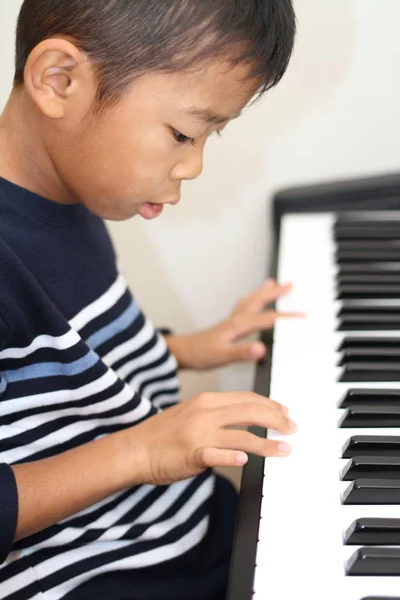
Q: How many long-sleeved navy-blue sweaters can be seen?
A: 1